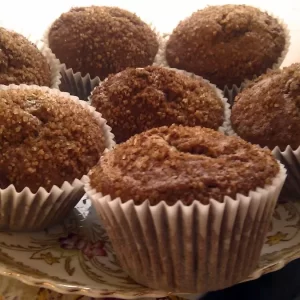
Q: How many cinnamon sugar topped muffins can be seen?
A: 7